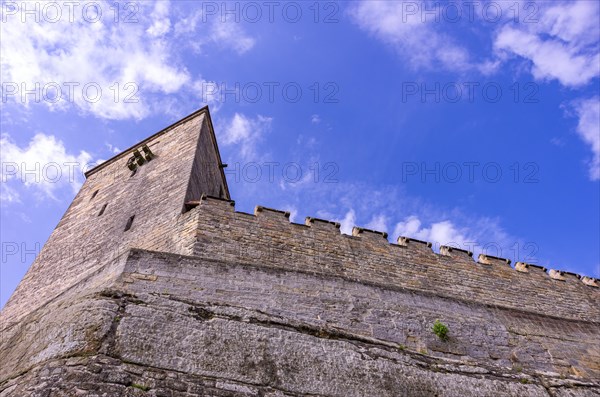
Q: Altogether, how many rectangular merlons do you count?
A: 10